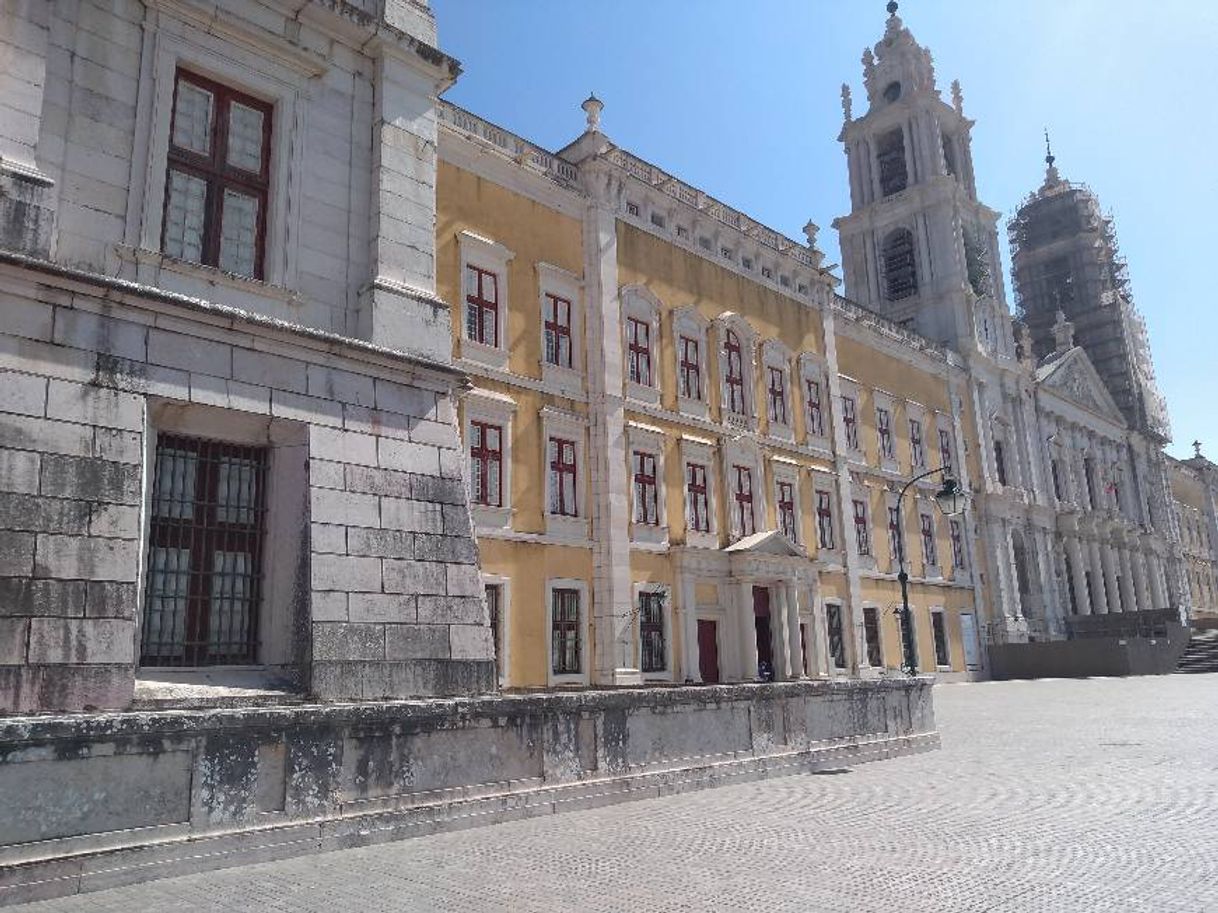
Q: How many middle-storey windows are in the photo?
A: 11